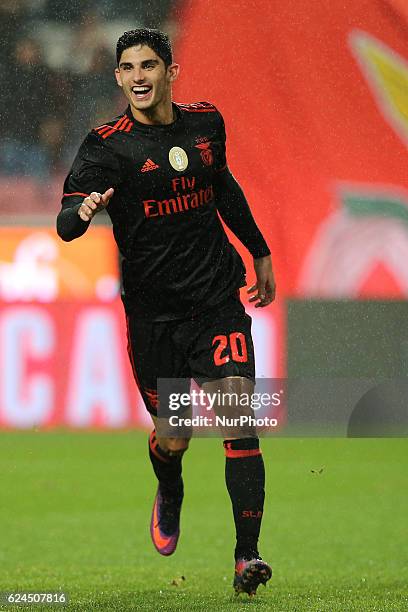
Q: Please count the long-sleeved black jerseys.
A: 1